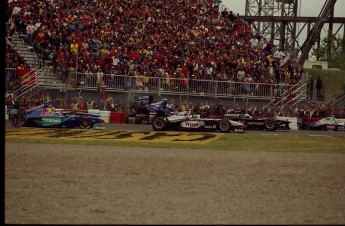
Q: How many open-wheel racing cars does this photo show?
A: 5